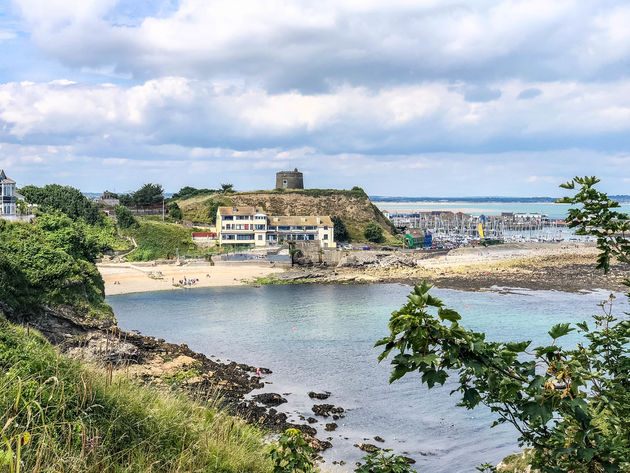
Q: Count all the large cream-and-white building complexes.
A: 1